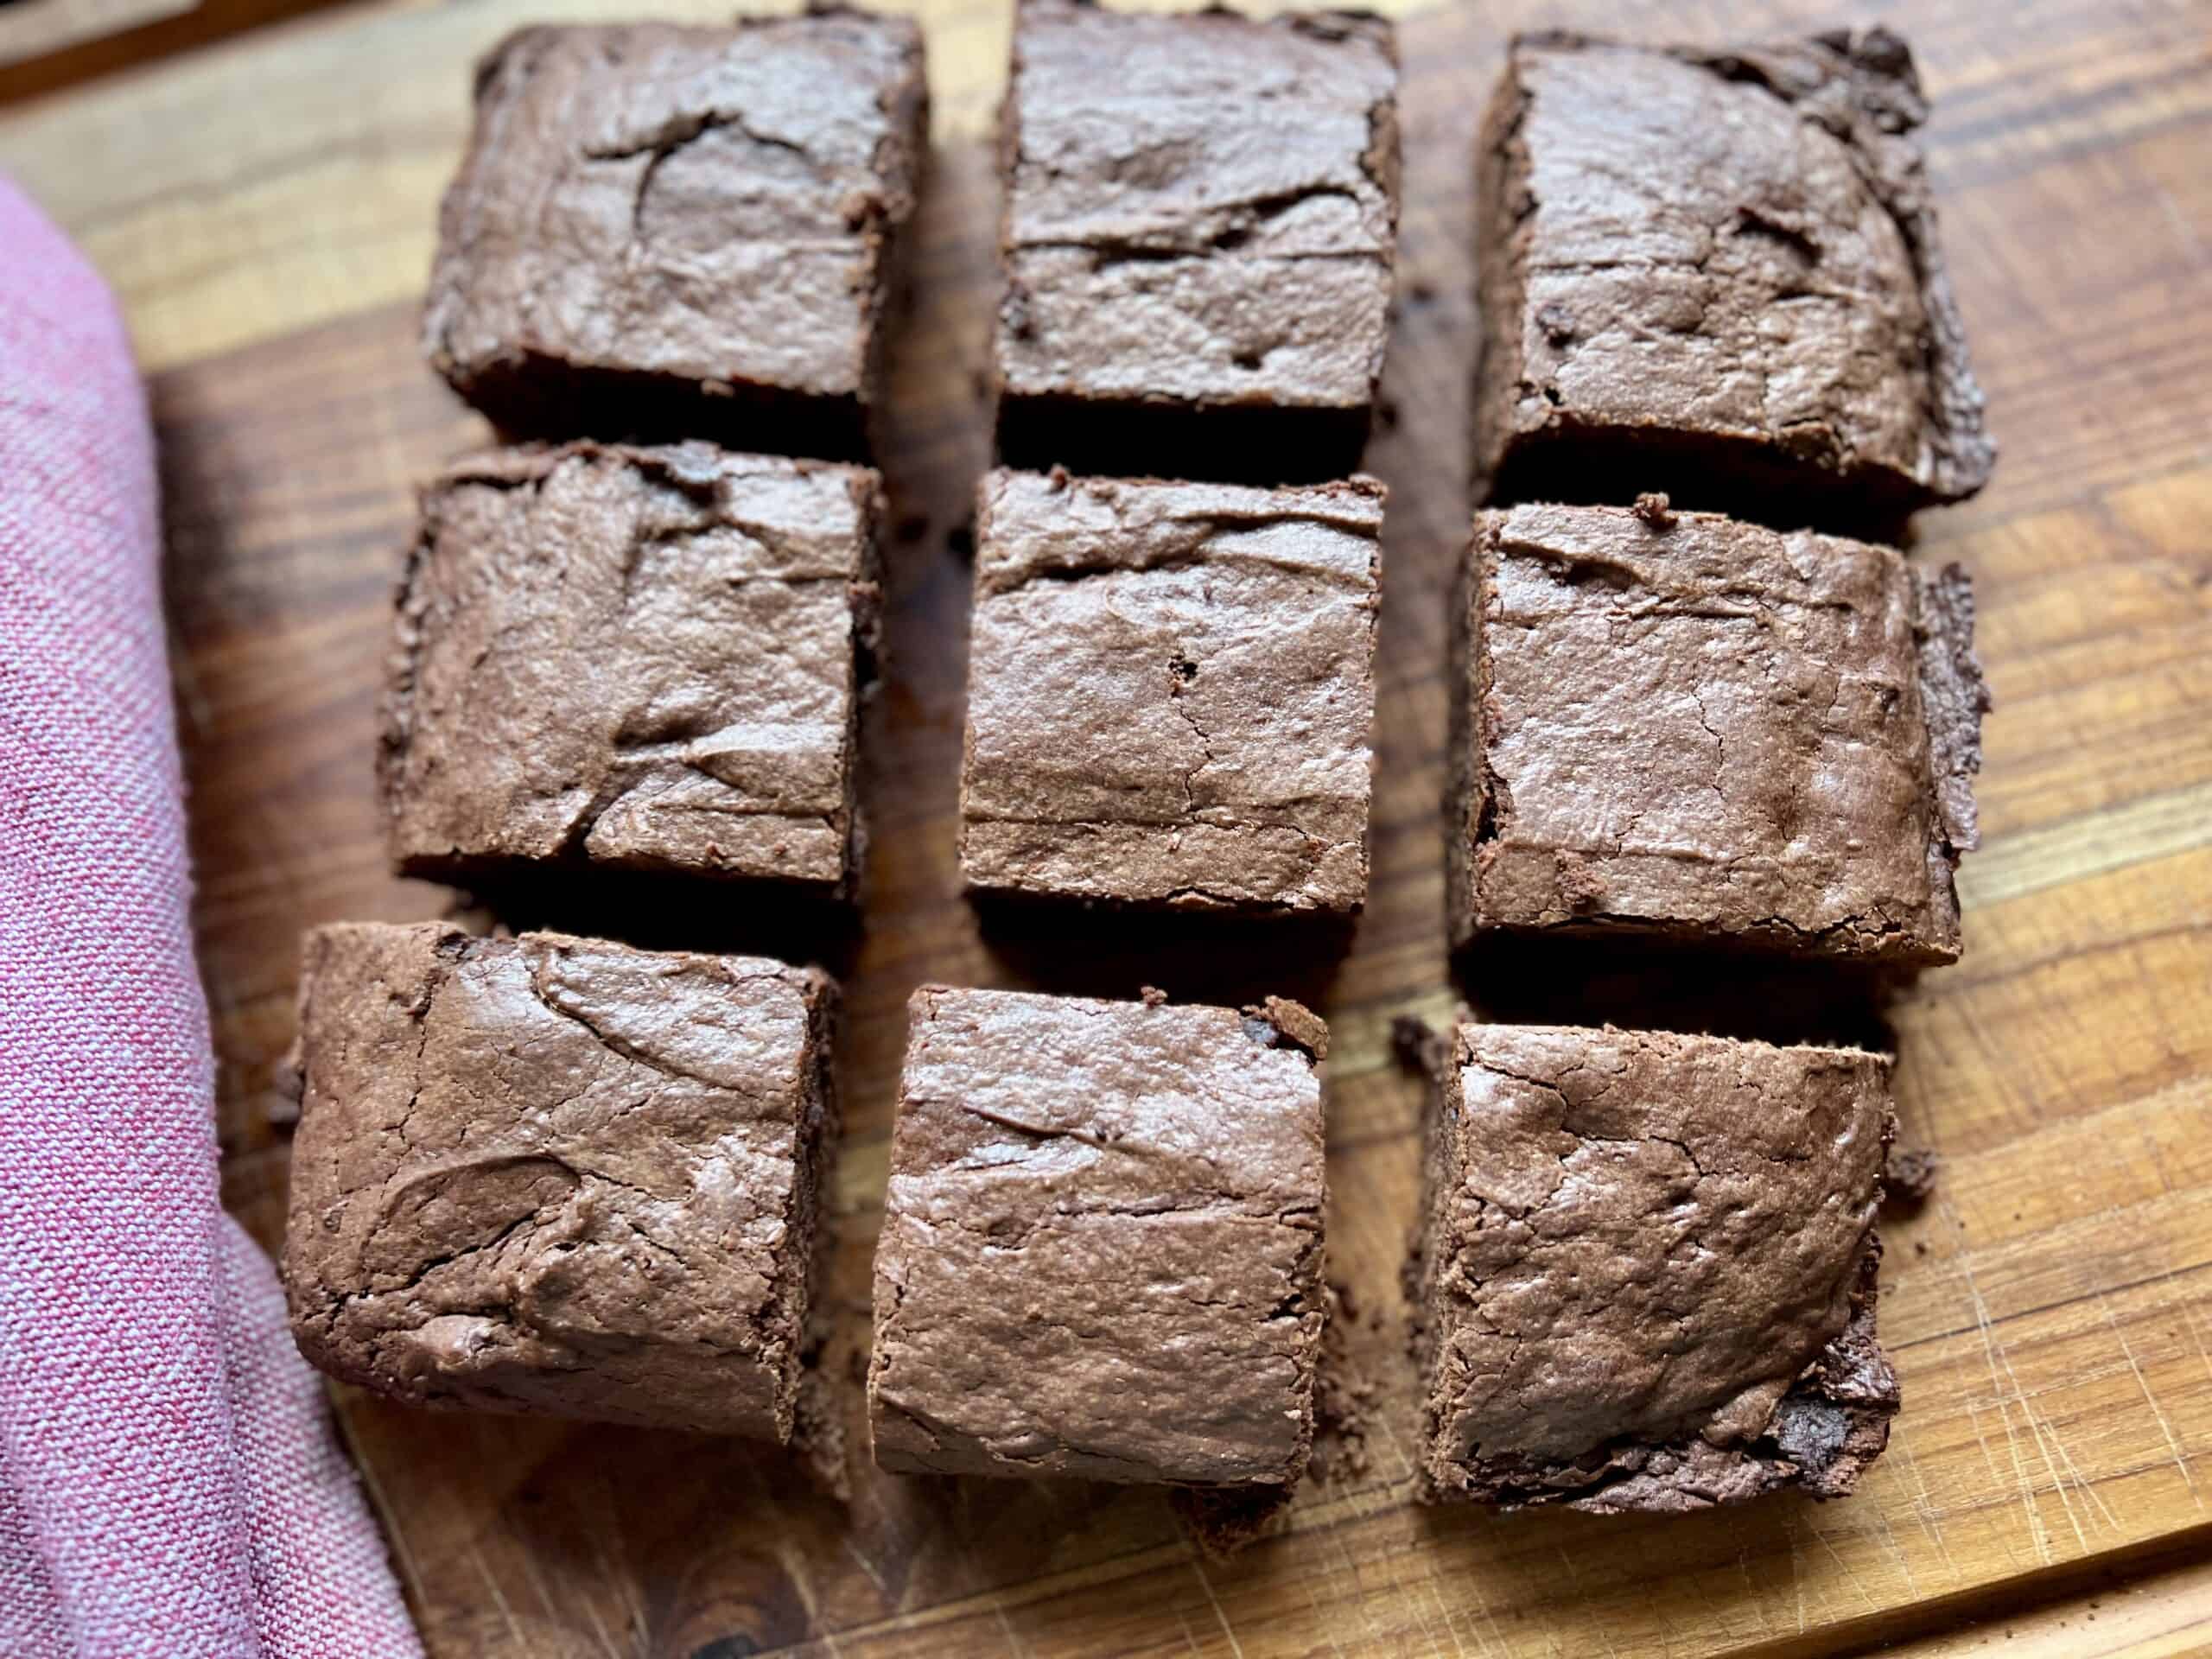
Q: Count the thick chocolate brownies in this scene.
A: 9